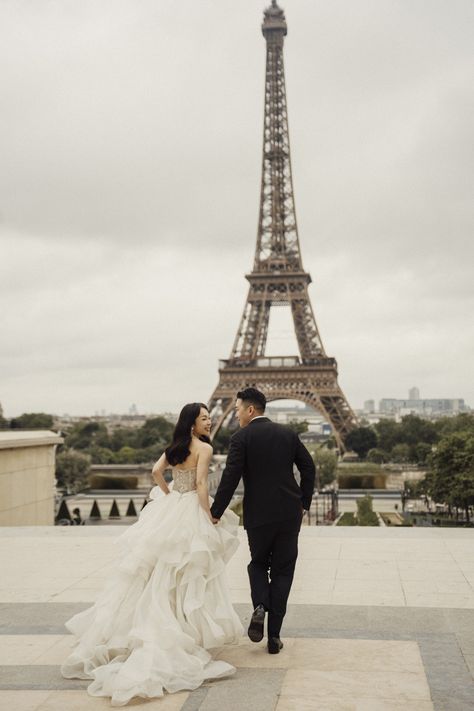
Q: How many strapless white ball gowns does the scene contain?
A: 1